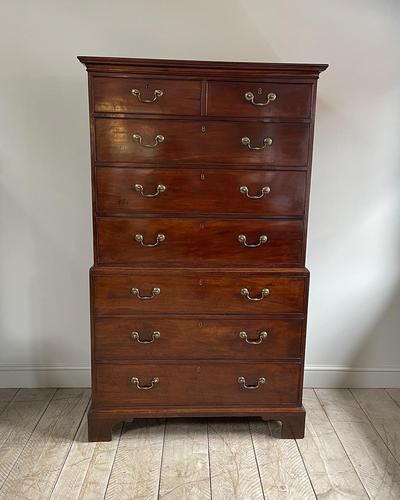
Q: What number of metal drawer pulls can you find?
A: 14